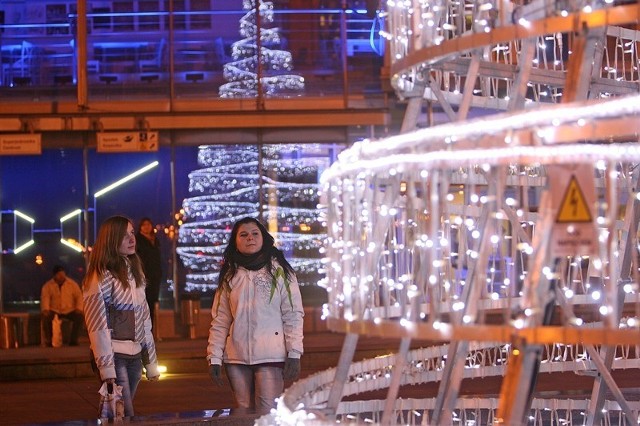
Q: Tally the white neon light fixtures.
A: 5